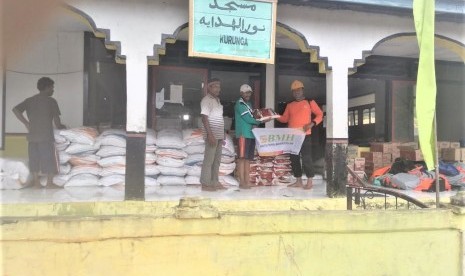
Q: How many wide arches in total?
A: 3